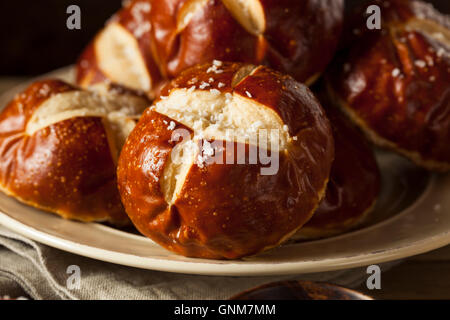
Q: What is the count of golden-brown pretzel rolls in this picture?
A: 6